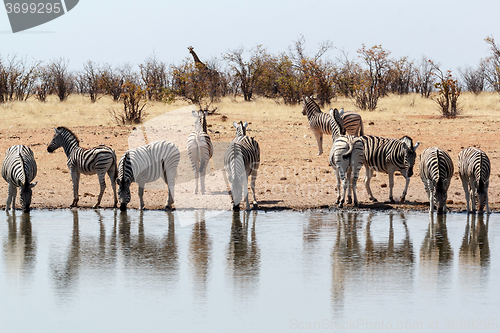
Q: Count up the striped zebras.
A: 11